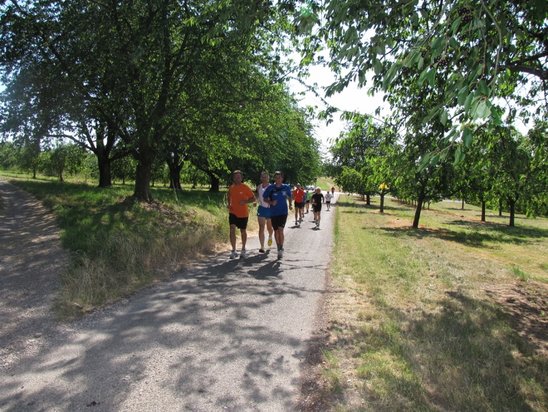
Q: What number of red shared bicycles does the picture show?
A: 0